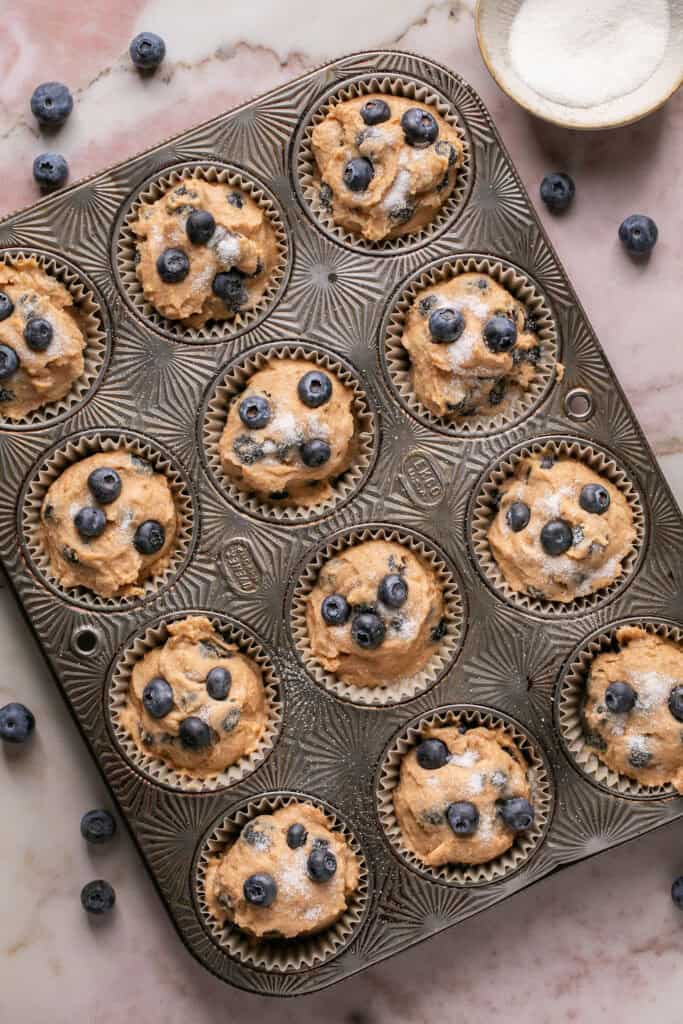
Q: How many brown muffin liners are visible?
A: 12